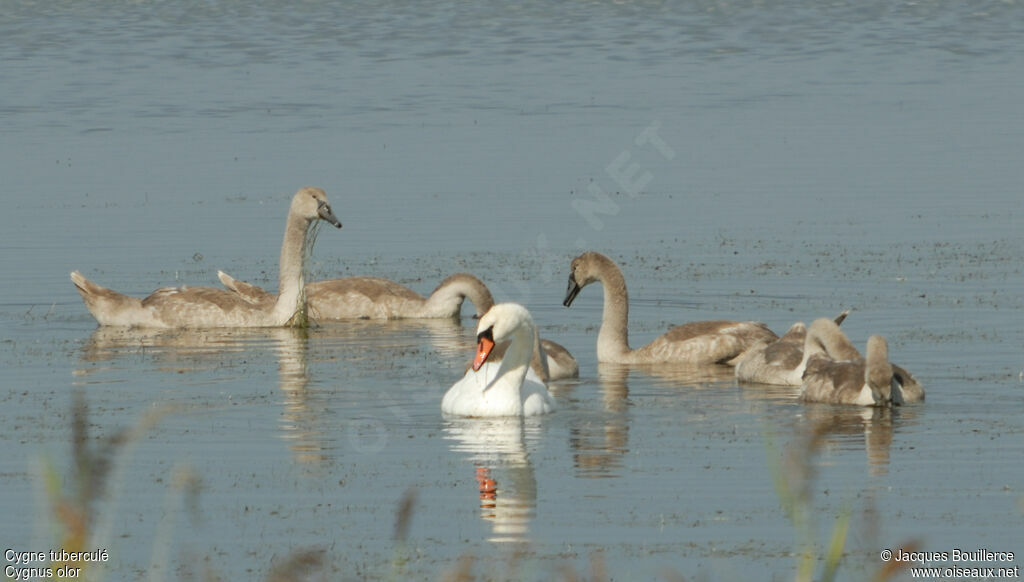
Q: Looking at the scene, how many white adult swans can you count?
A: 1